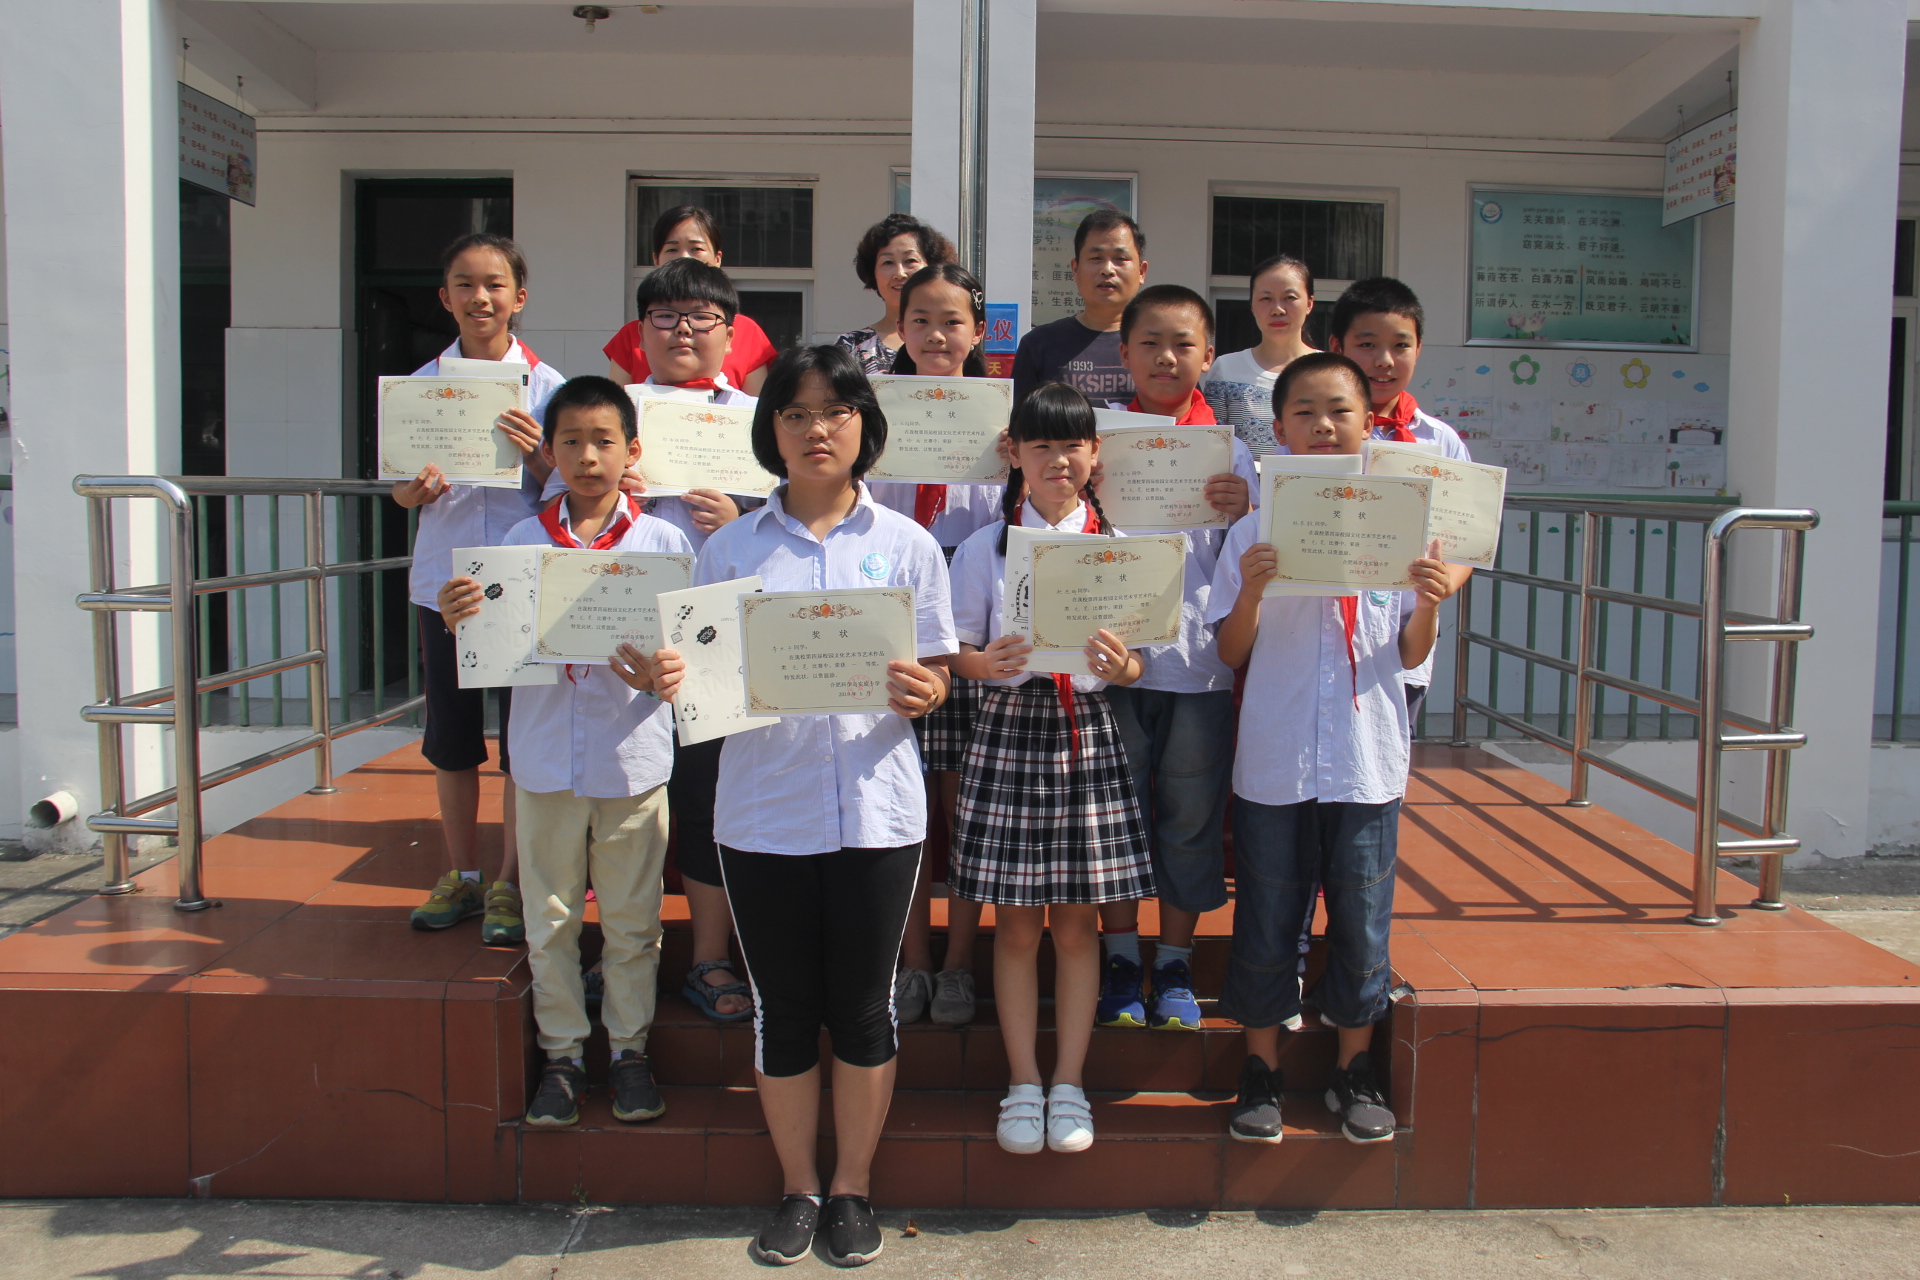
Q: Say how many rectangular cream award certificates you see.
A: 9